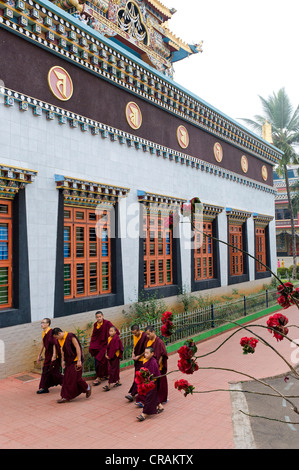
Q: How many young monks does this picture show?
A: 7